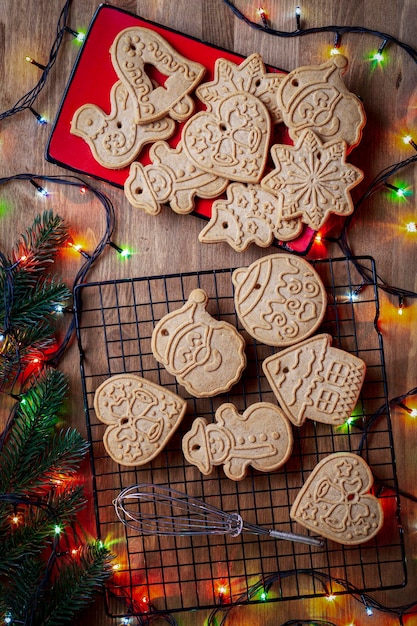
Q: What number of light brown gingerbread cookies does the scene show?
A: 14